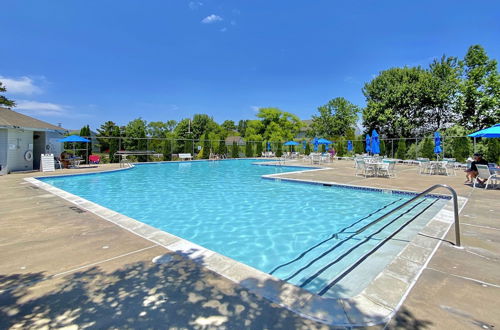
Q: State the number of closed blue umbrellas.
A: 8